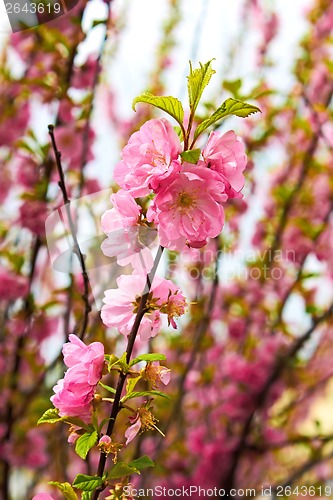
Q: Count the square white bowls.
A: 0